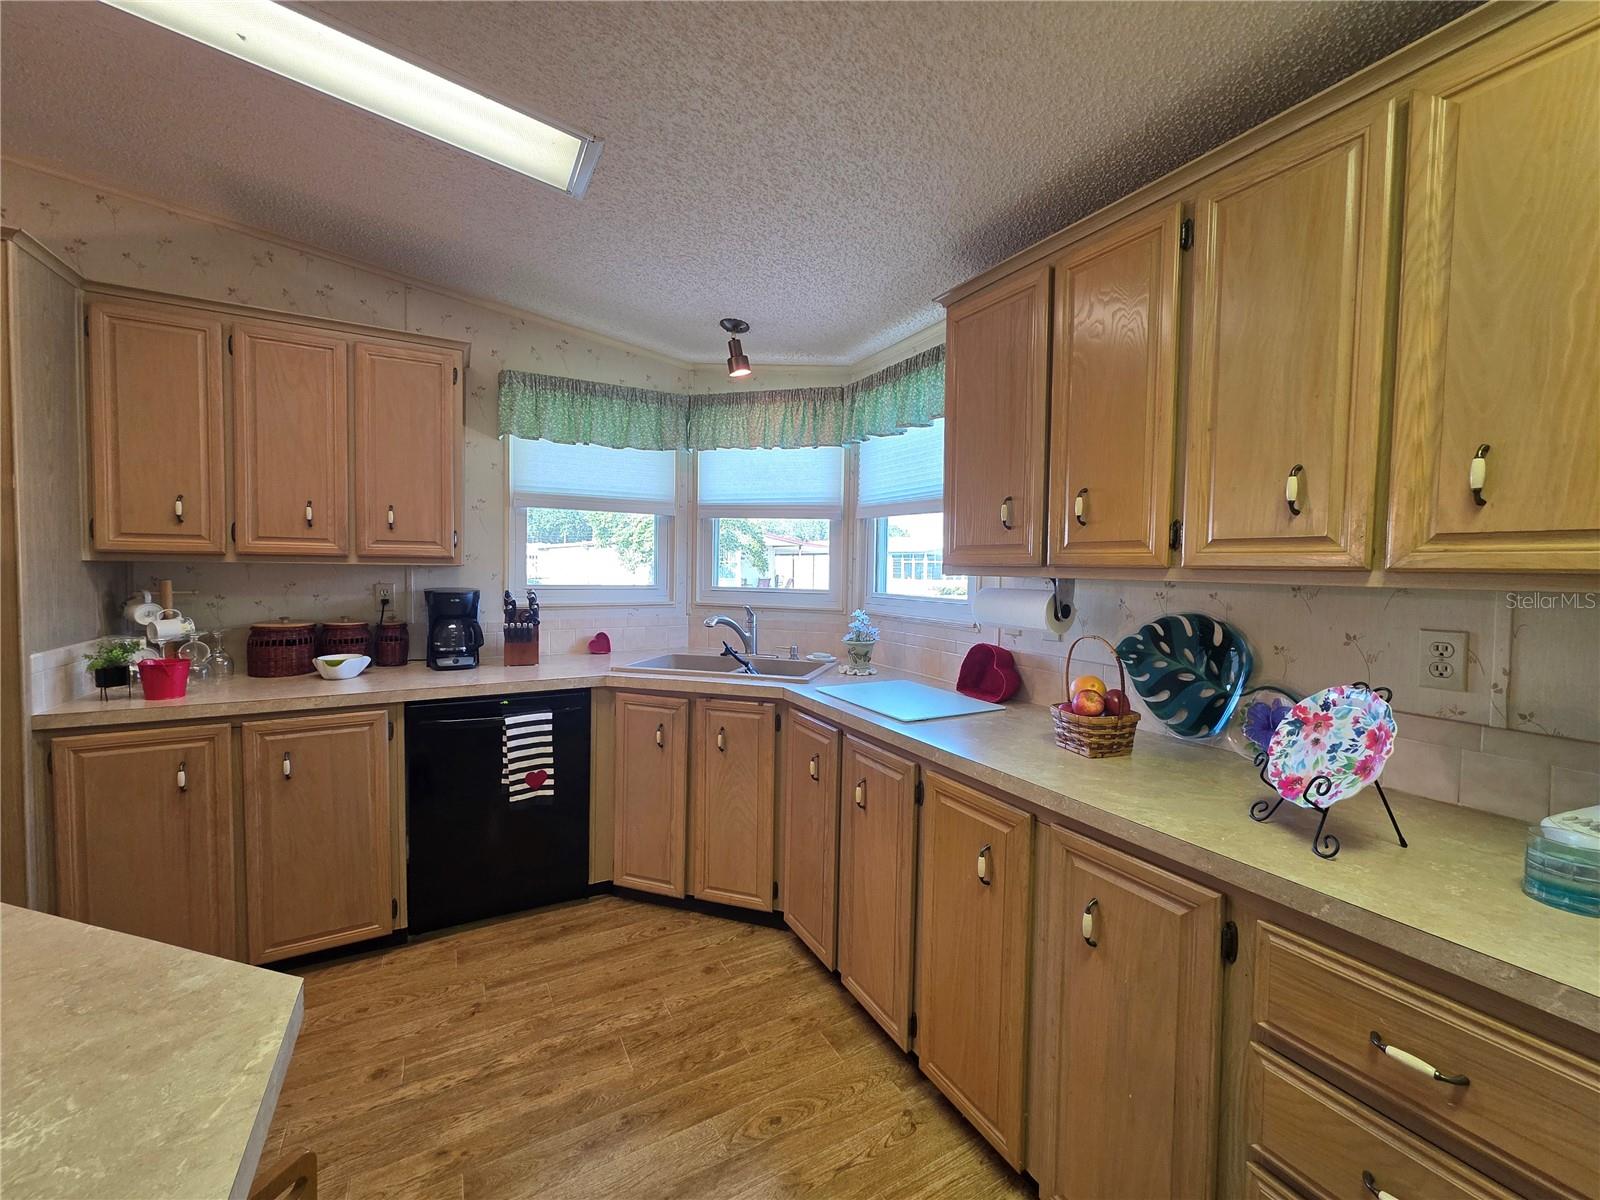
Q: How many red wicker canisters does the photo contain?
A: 3